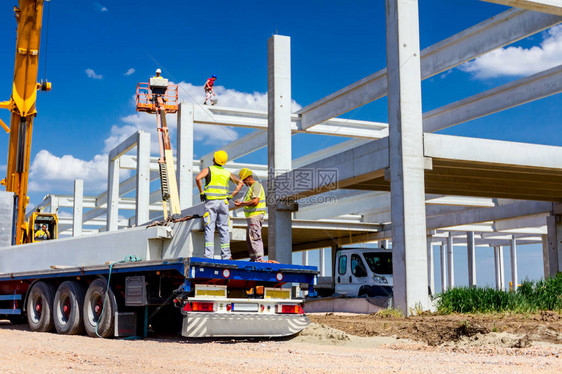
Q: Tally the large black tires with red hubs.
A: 3